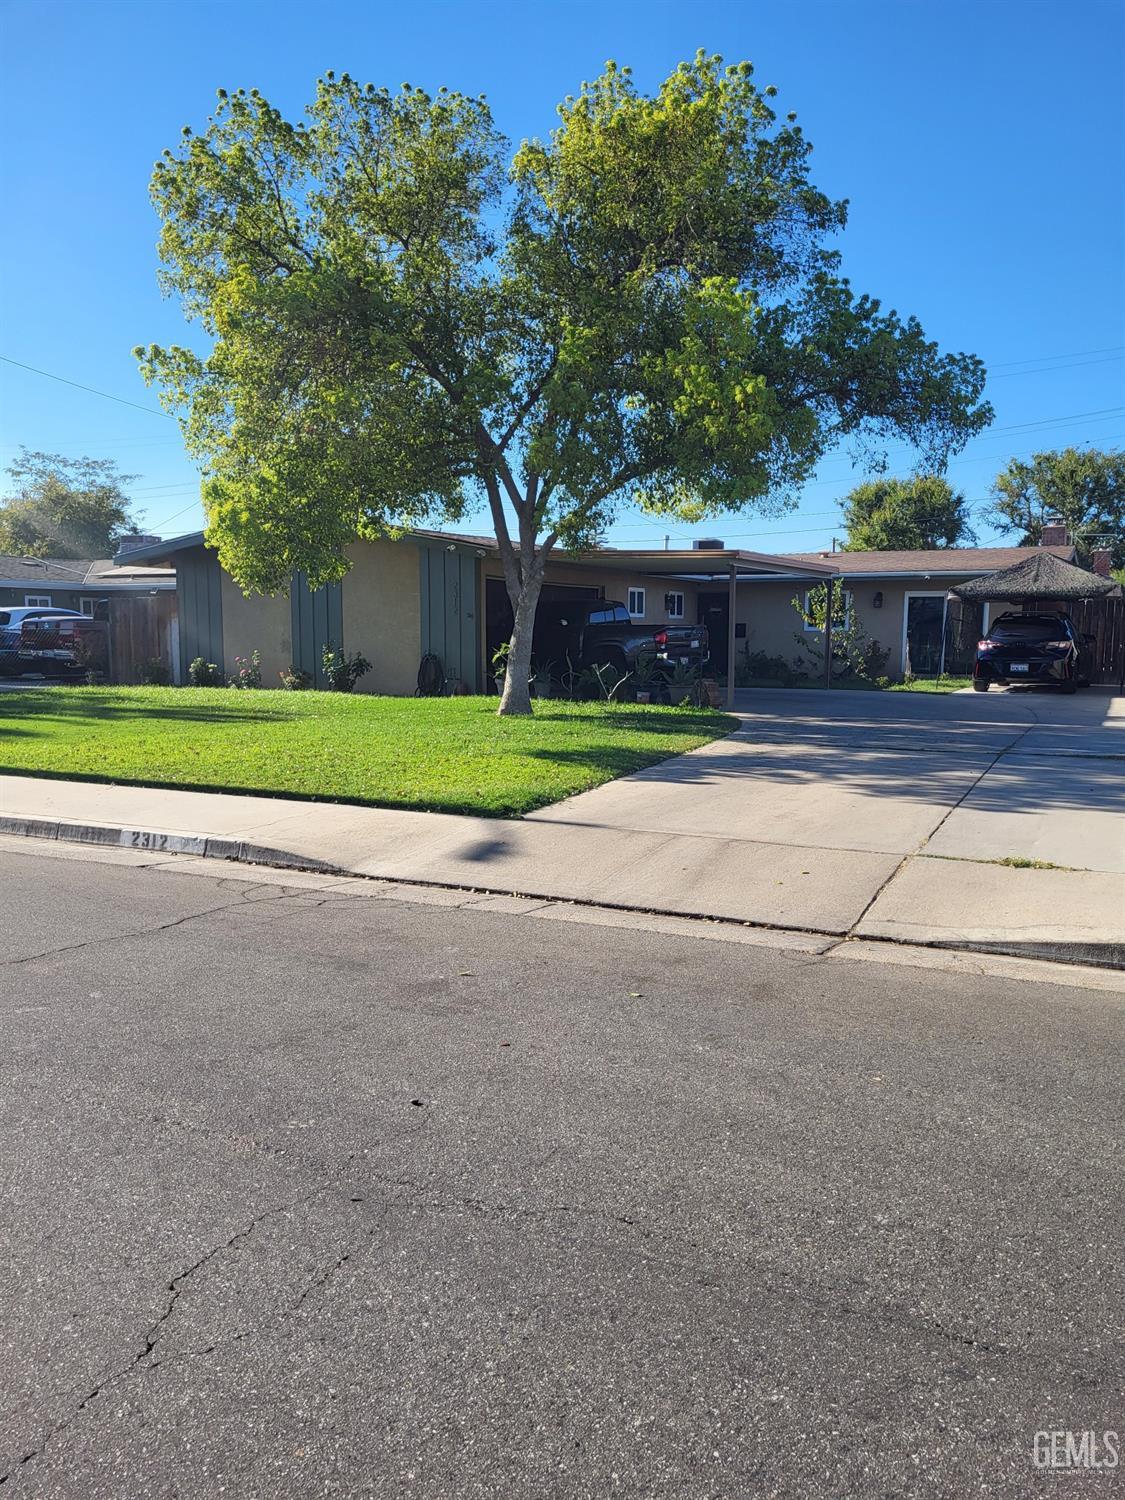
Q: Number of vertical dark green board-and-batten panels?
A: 3